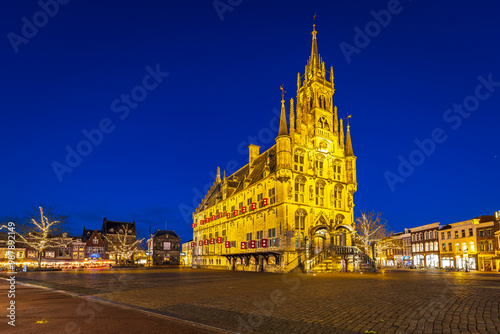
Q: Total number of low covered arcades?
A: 1